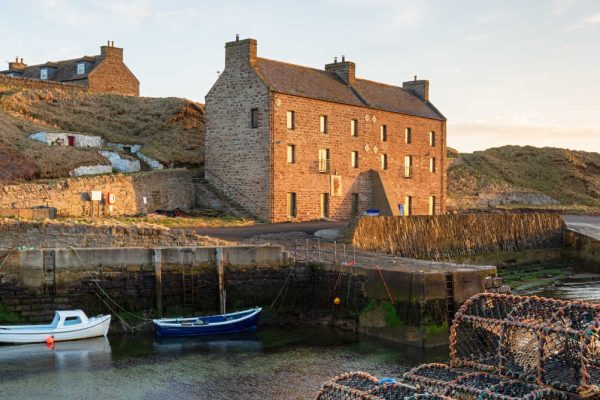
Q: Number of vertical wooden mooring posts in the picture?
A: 2